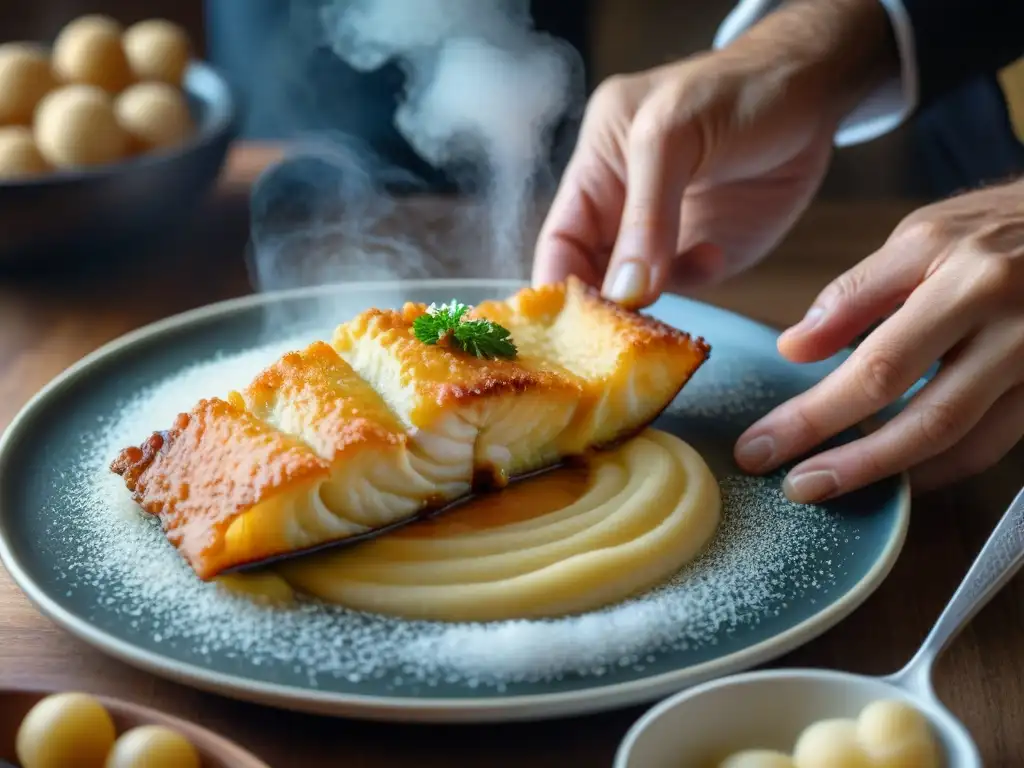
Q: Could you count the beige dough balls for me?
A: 6